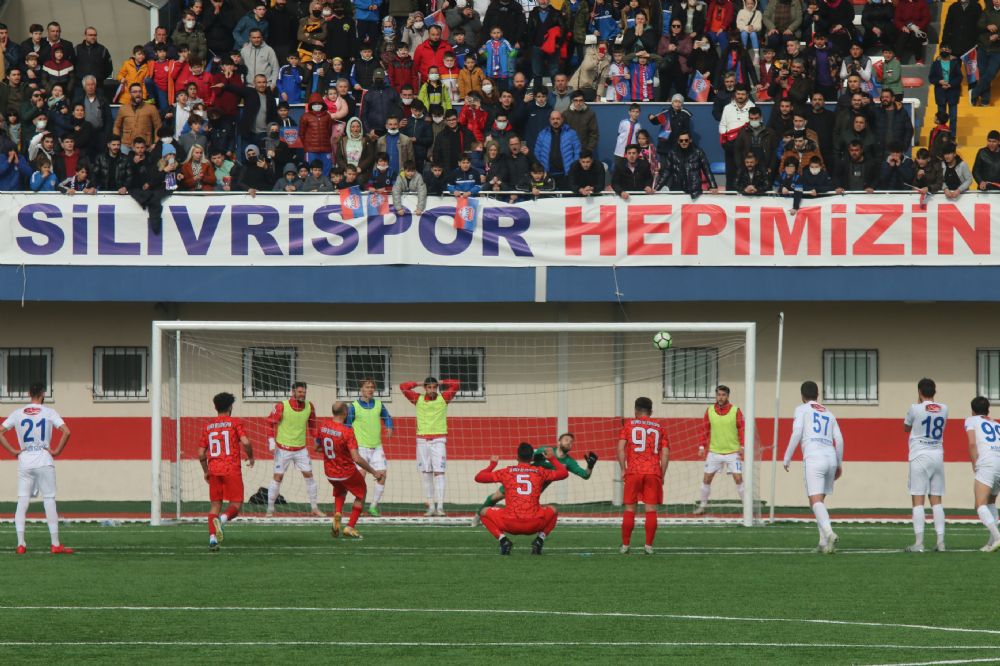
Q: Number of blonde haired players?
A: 1